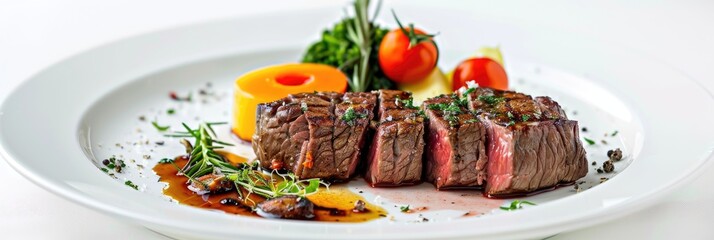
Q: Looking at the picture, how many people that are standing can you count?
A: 0